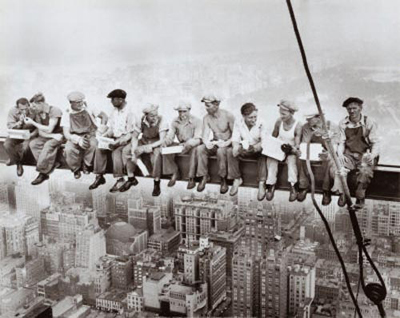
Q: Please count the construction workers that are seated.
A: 11